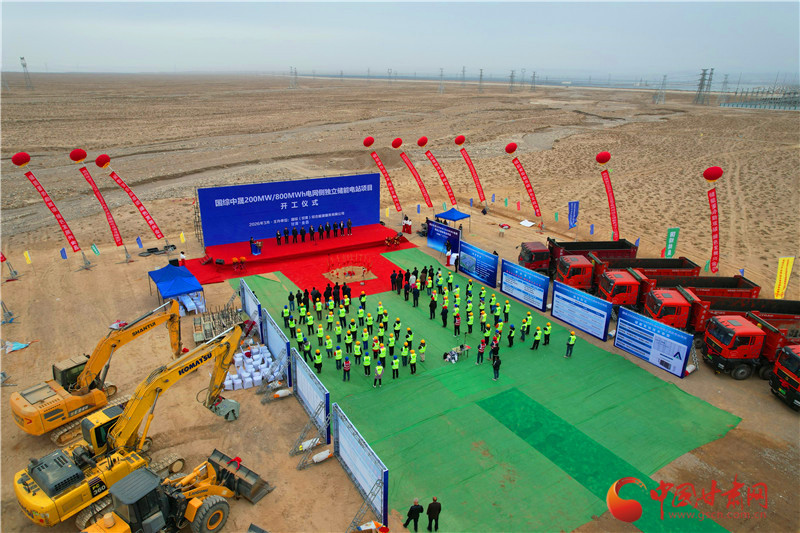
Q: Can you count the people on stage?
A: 11